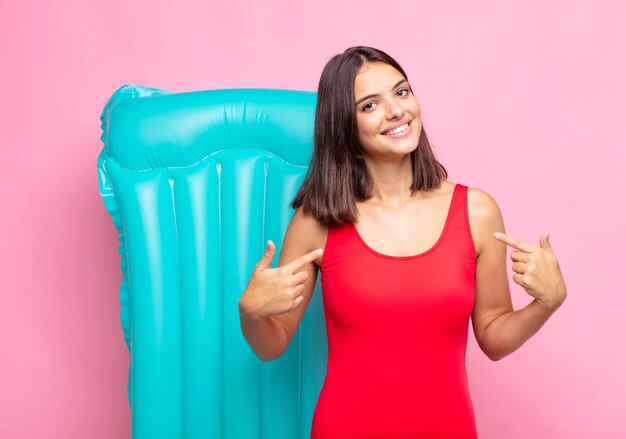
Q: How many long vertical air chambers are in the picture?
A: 5